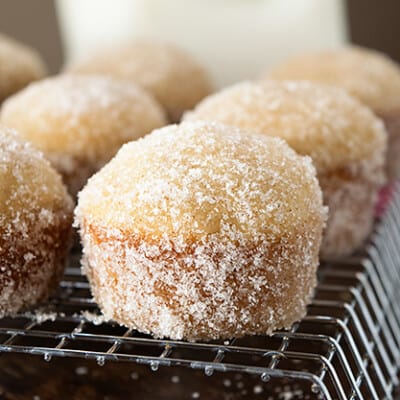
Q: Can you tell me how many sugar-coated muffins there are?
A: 7